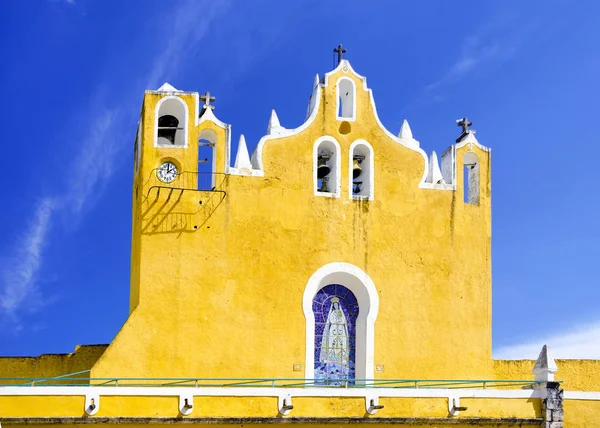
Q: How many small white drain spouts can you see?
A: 5